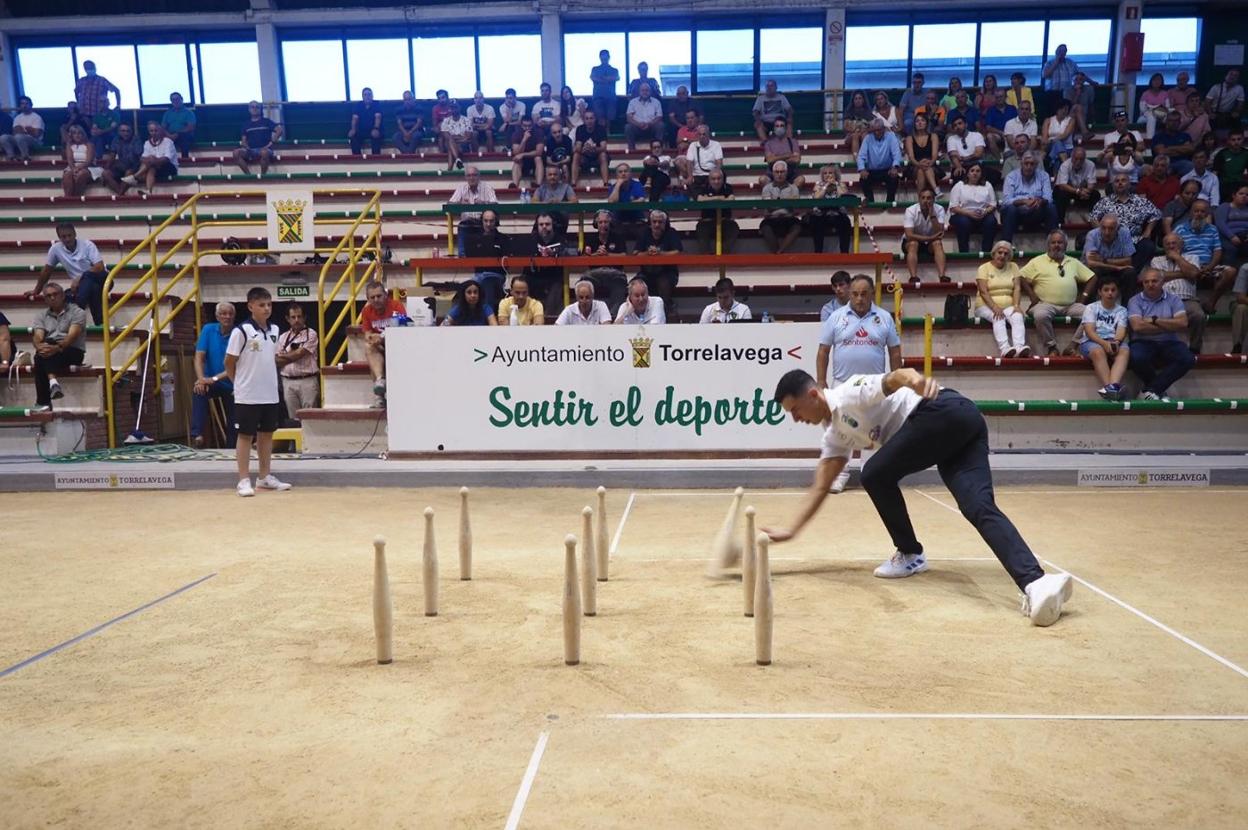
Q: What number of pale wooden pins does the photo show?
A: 9